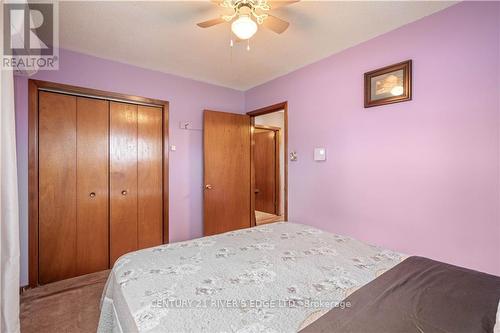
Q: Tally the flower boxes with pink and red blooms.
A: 0